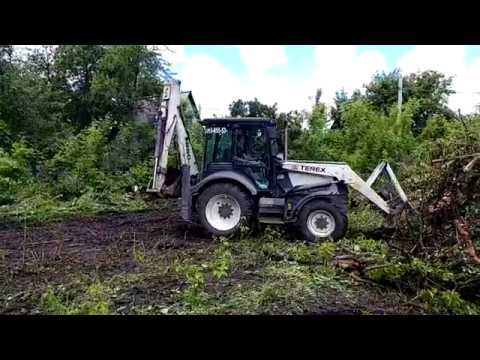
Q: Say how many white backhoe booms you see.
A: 1